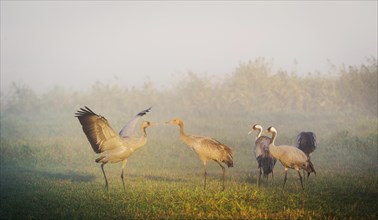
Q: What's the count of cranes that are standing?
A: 5